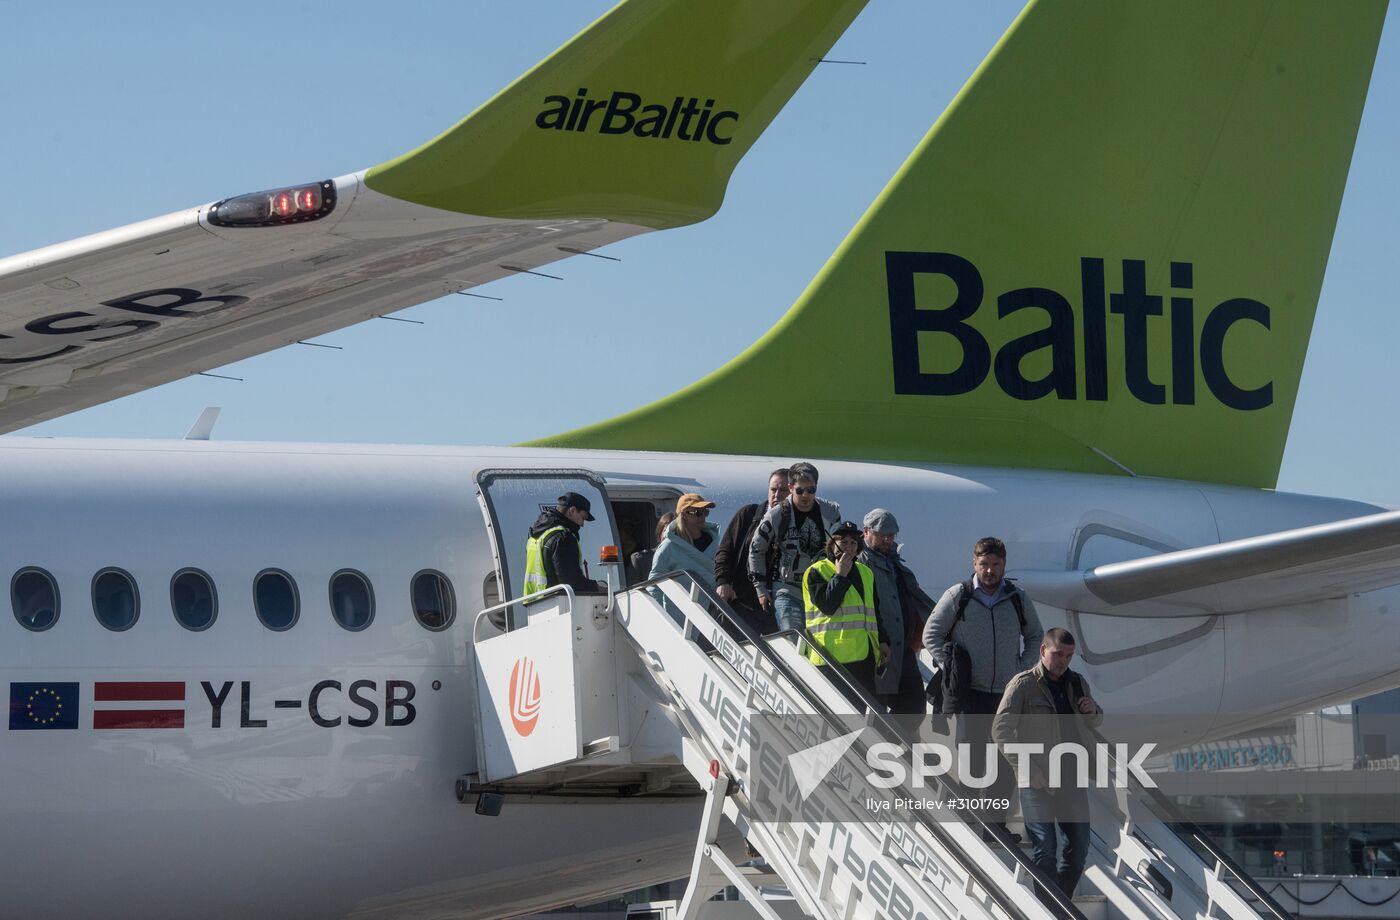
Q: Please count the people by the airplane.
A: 9